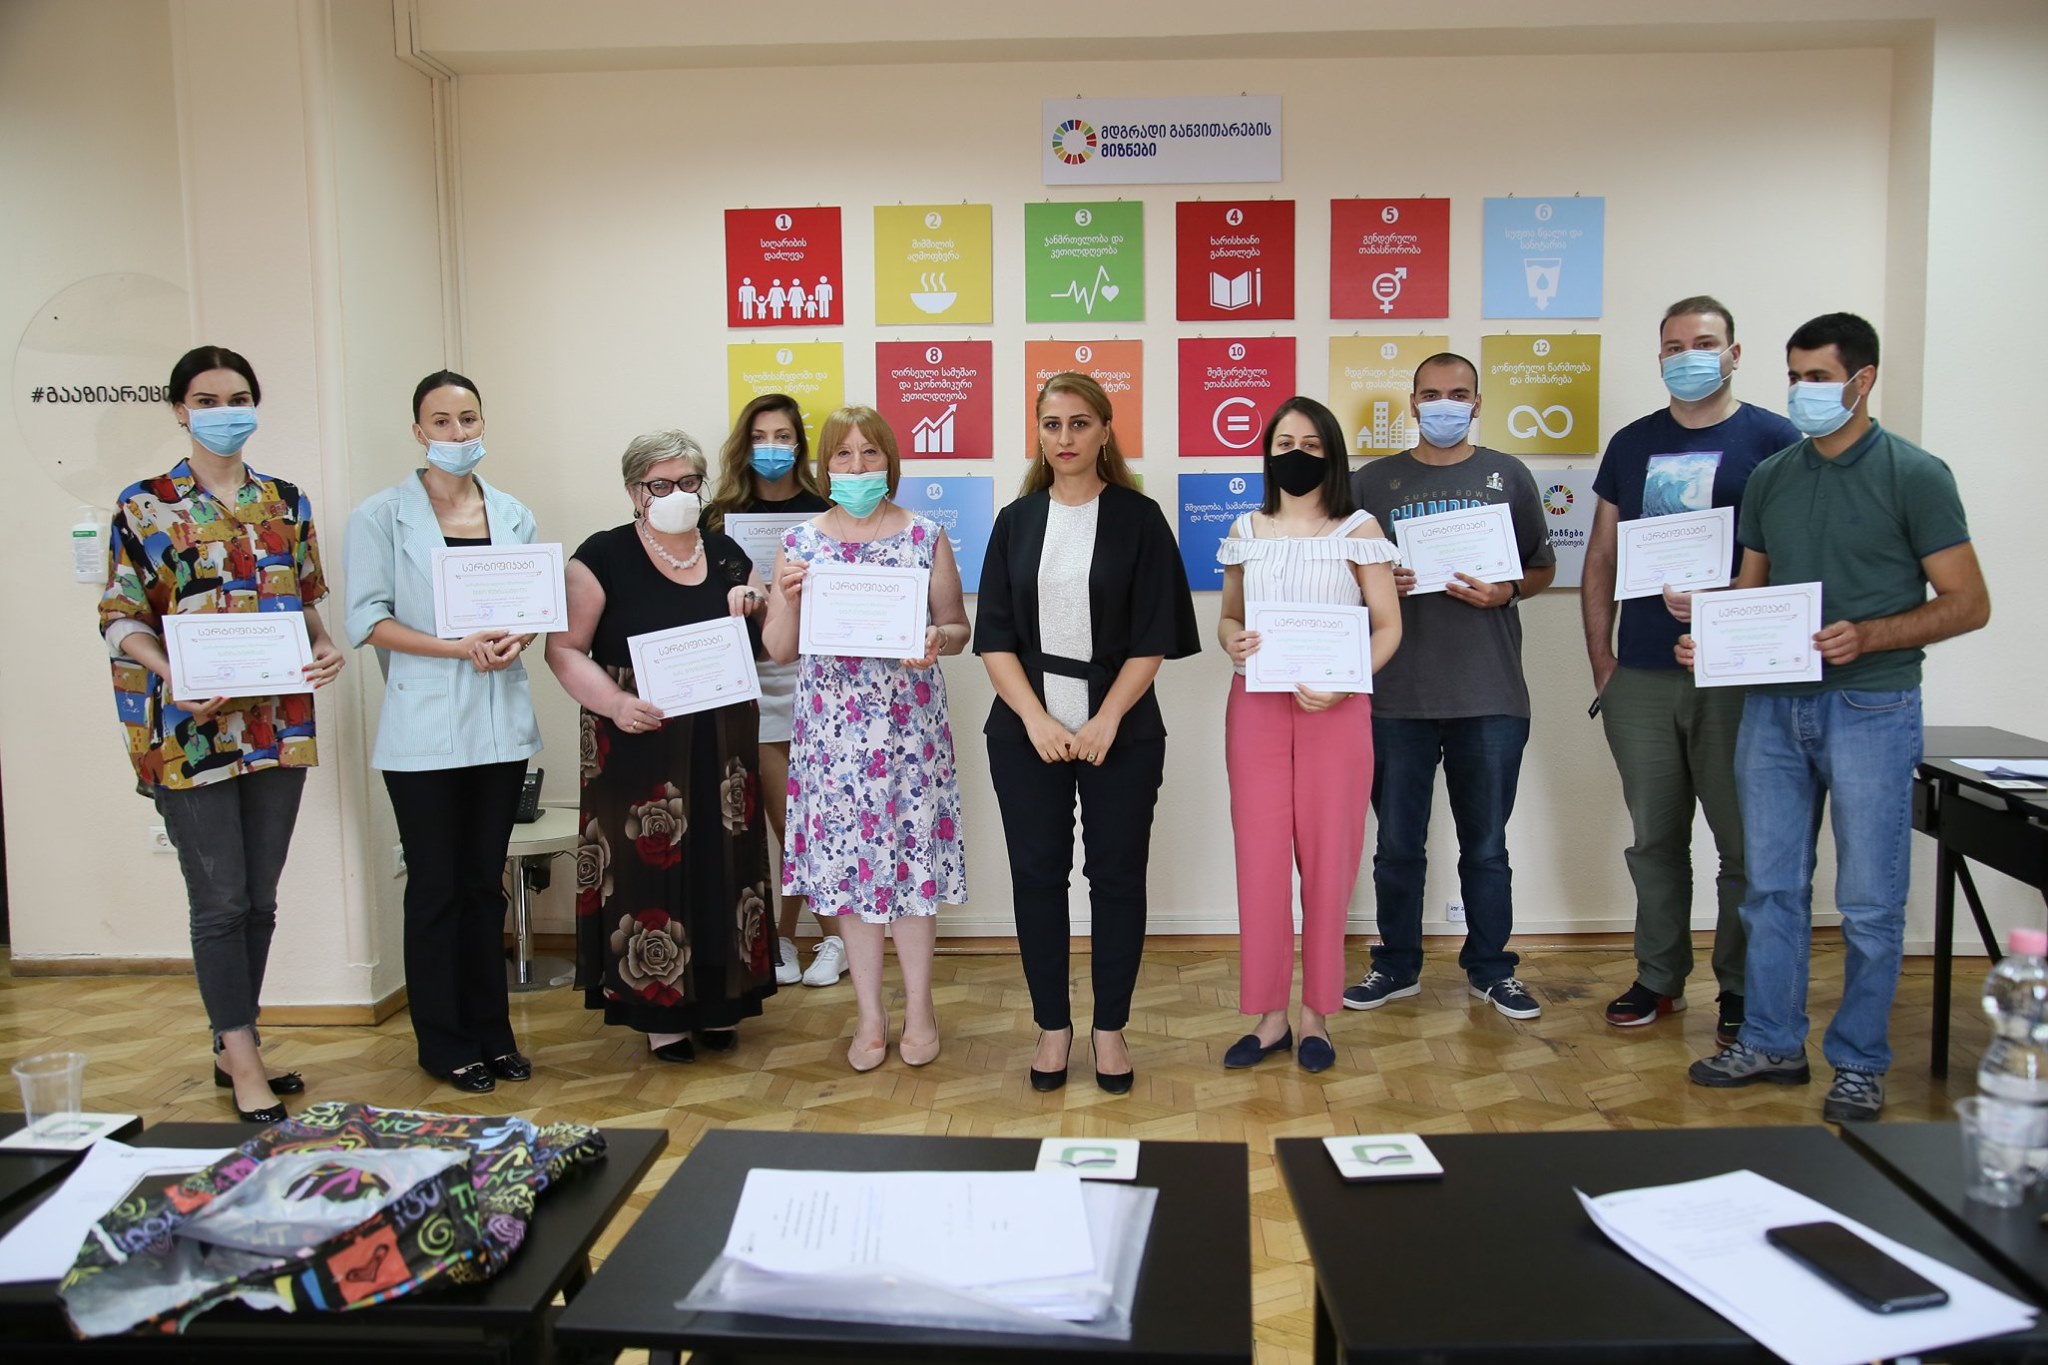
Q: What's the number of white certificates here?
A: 9